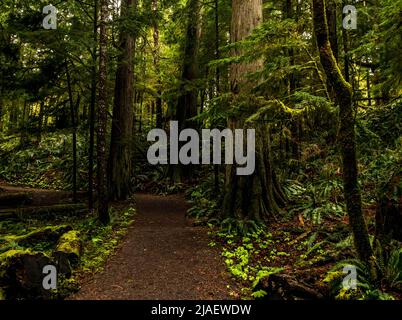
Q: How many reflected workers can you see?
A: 0